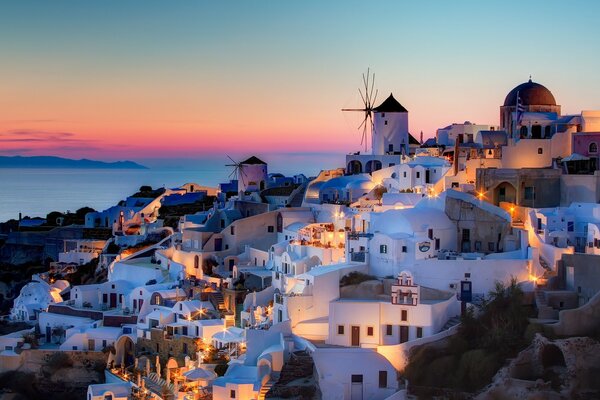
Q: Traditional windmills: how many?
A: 2